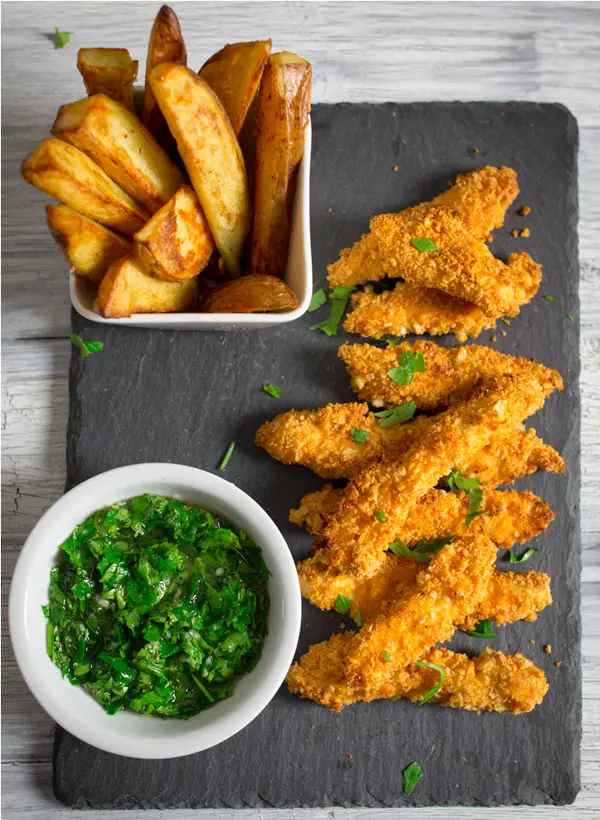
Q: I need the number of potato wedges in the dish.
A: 11